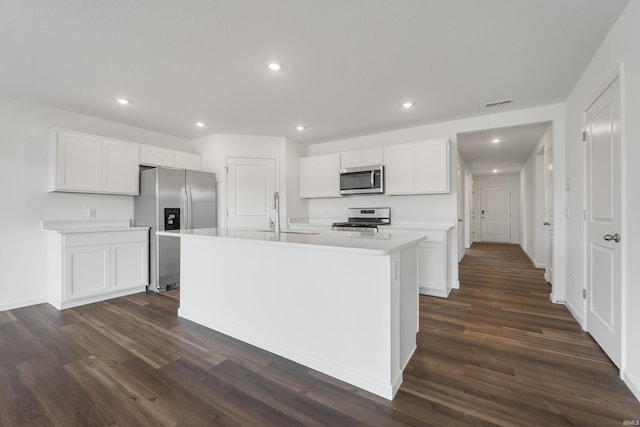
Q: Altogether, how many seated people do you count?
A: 0